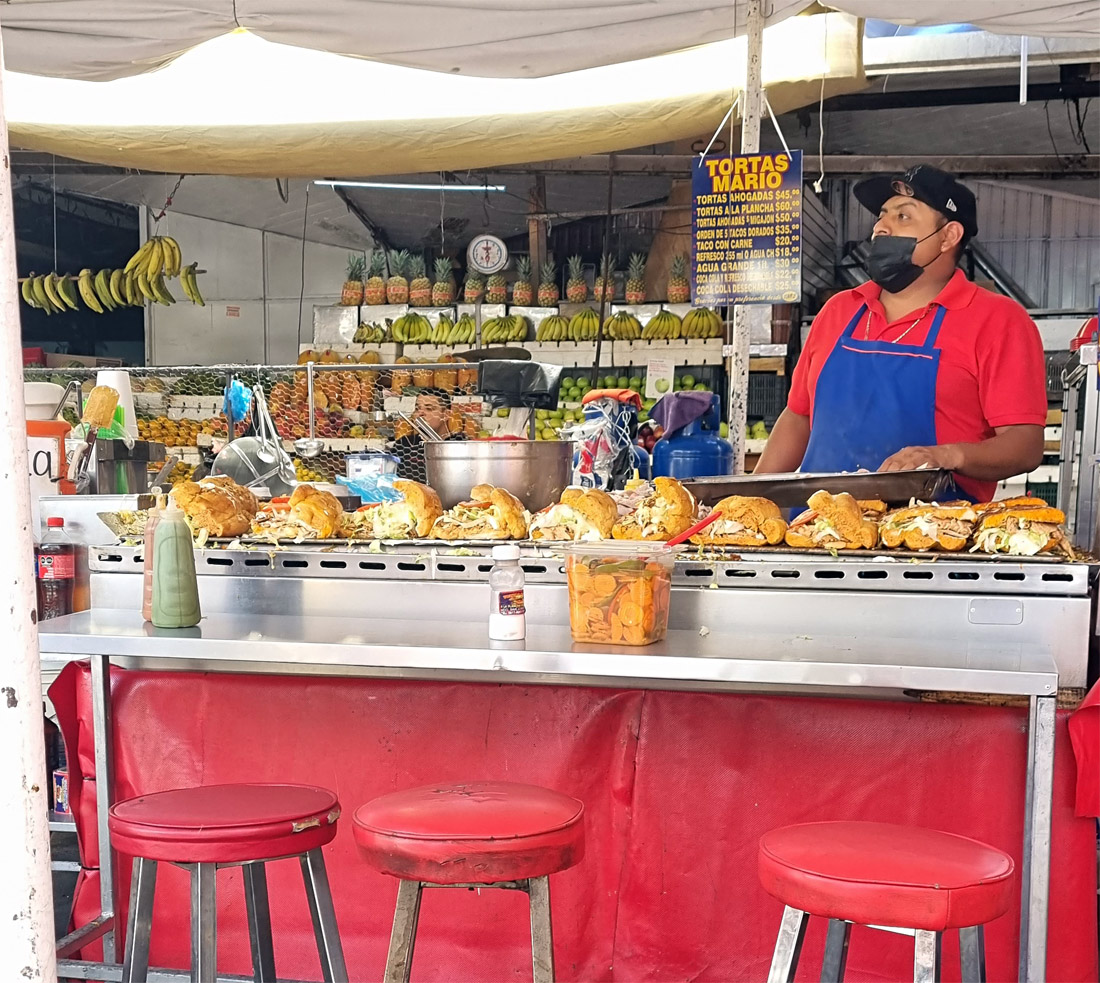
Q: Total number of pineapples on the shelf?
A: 13